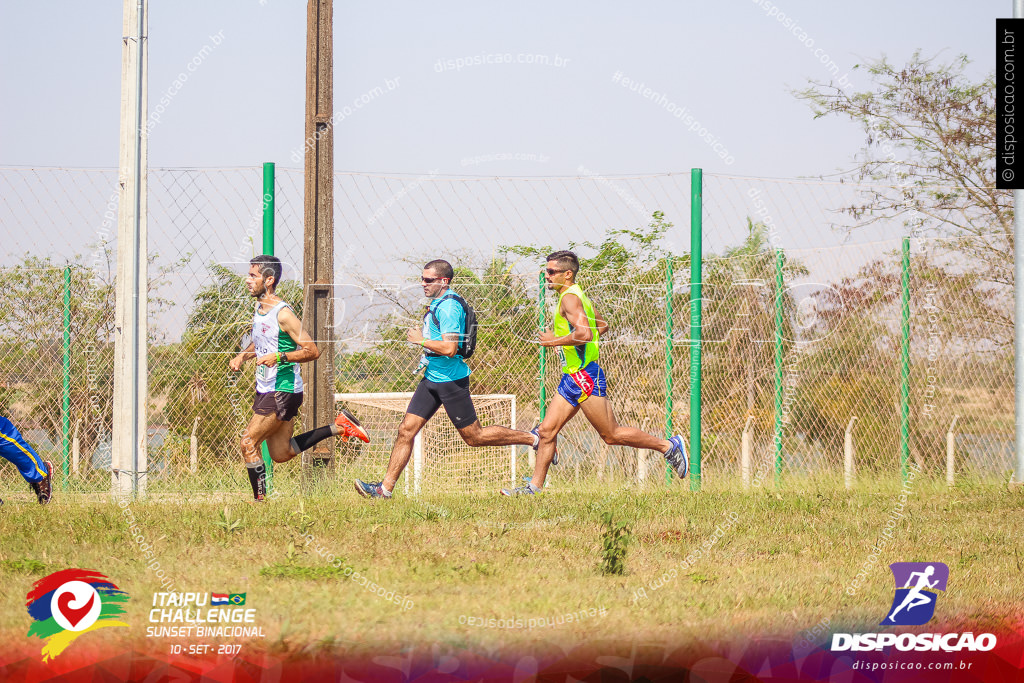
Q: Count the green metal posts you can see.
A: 7